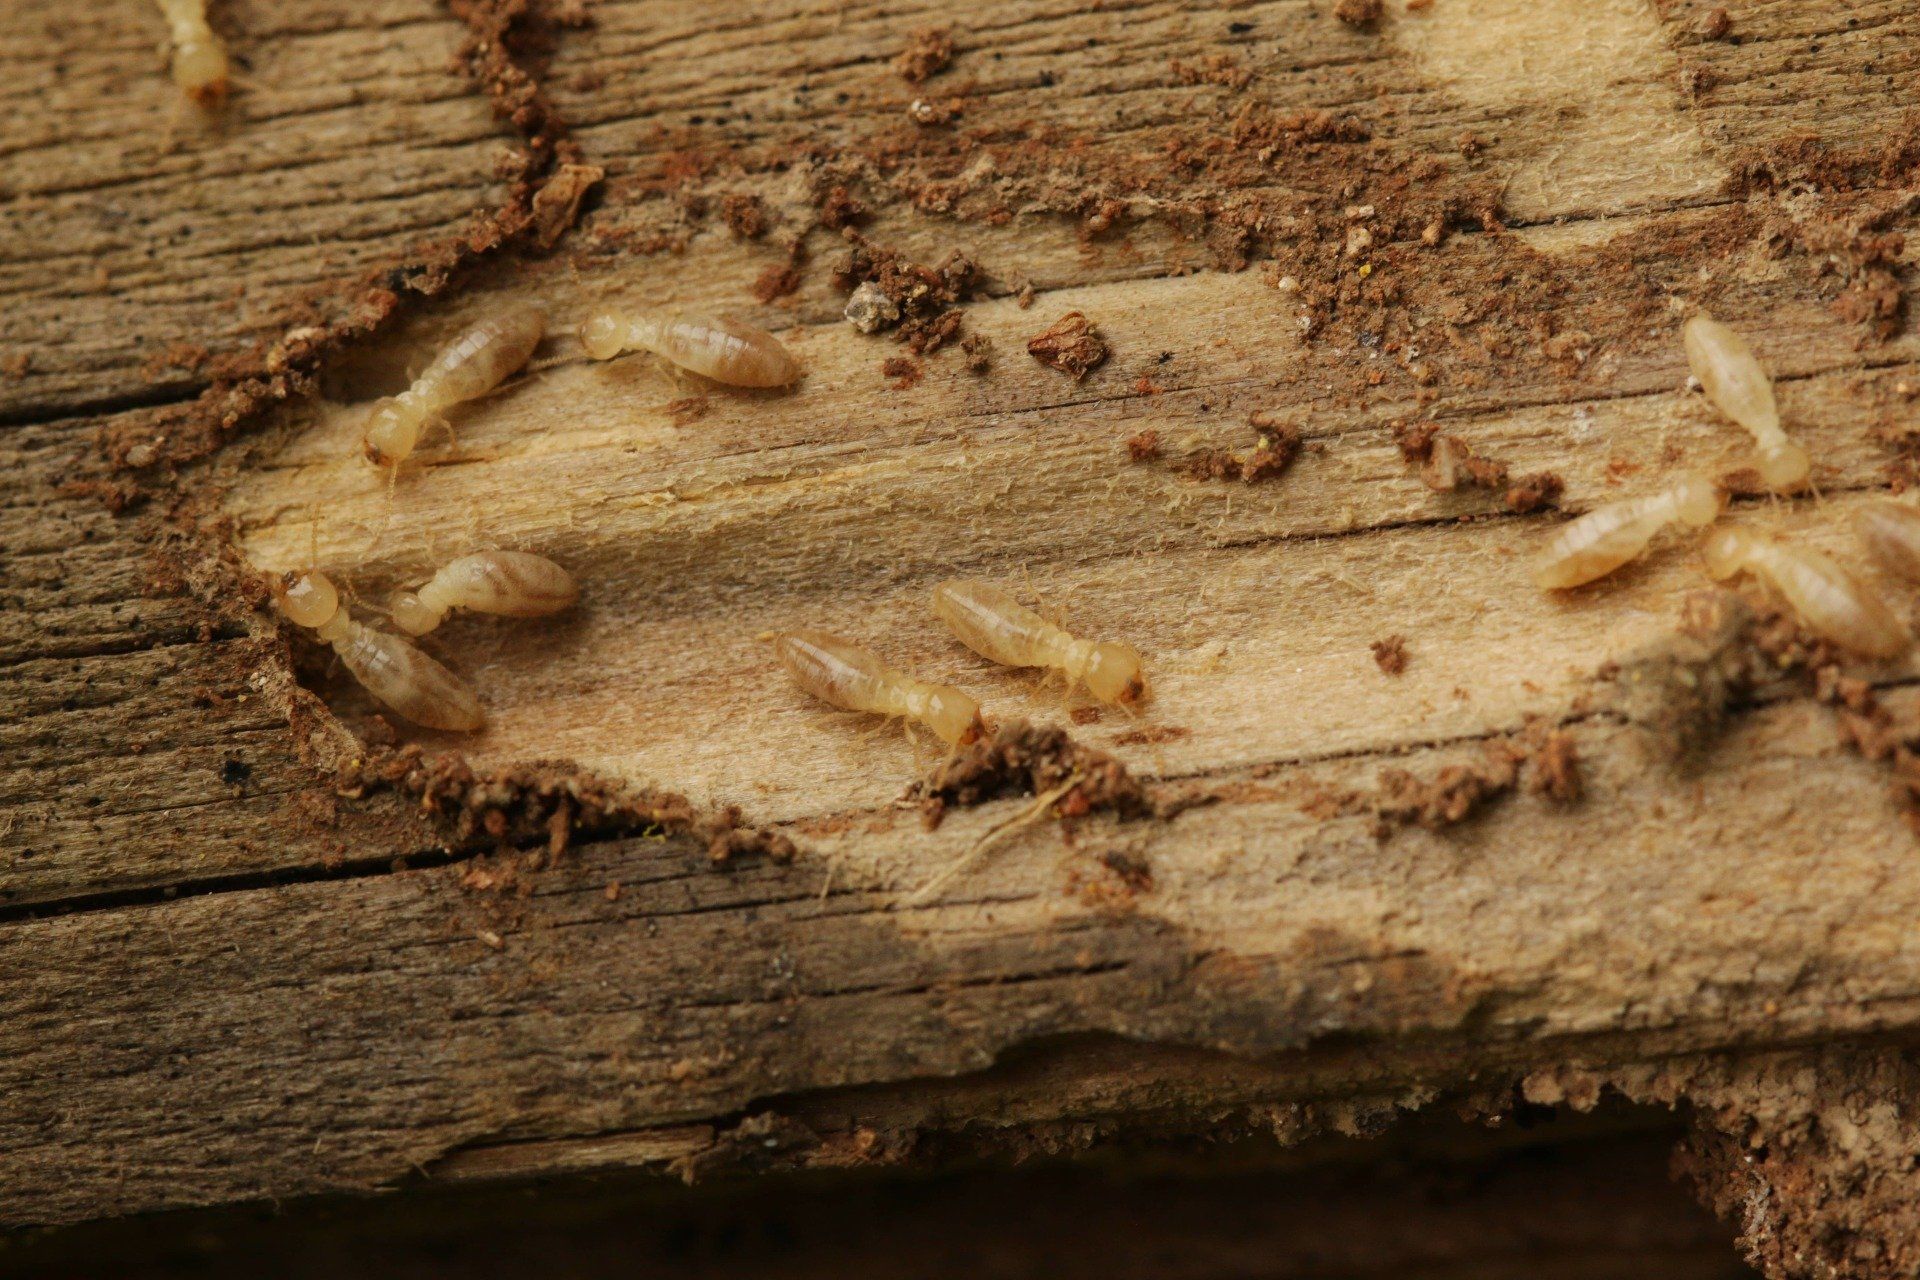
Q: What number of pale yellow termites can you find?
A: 11